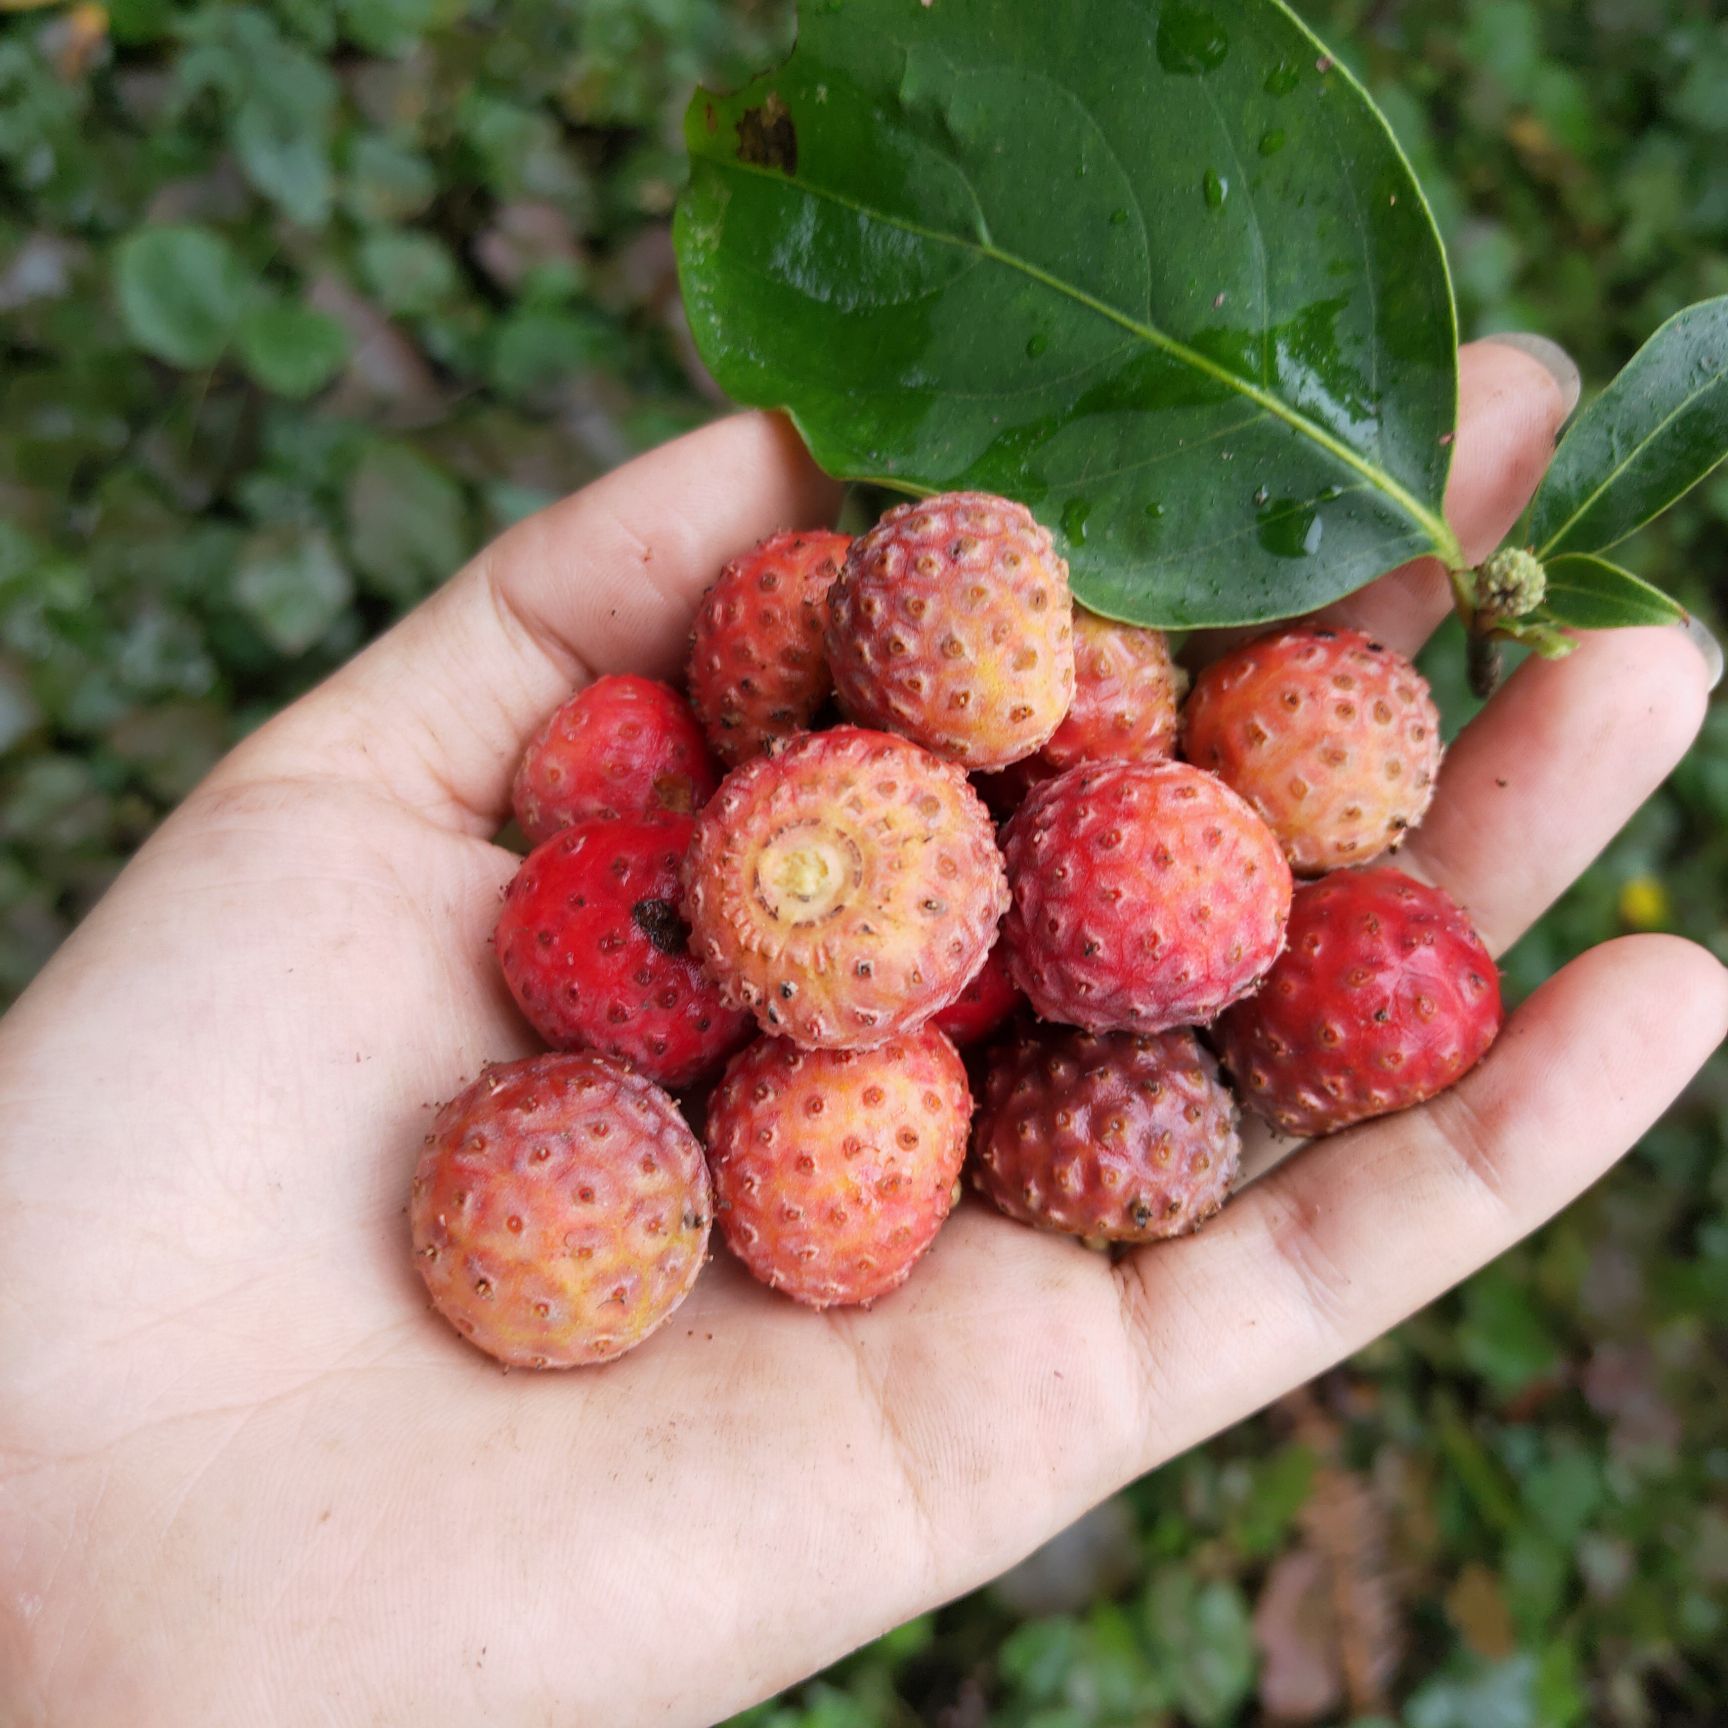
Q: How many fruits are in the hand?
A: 13